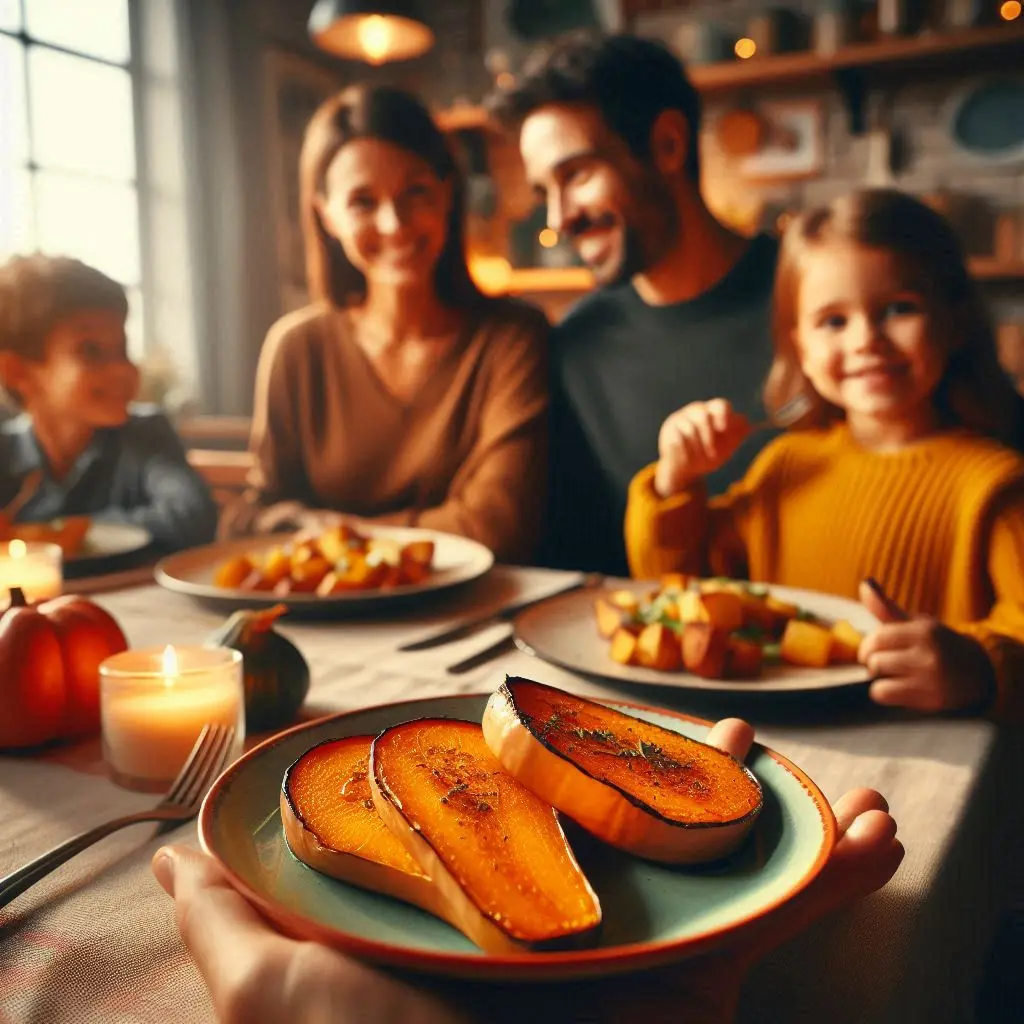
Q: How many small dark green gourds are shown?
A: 1